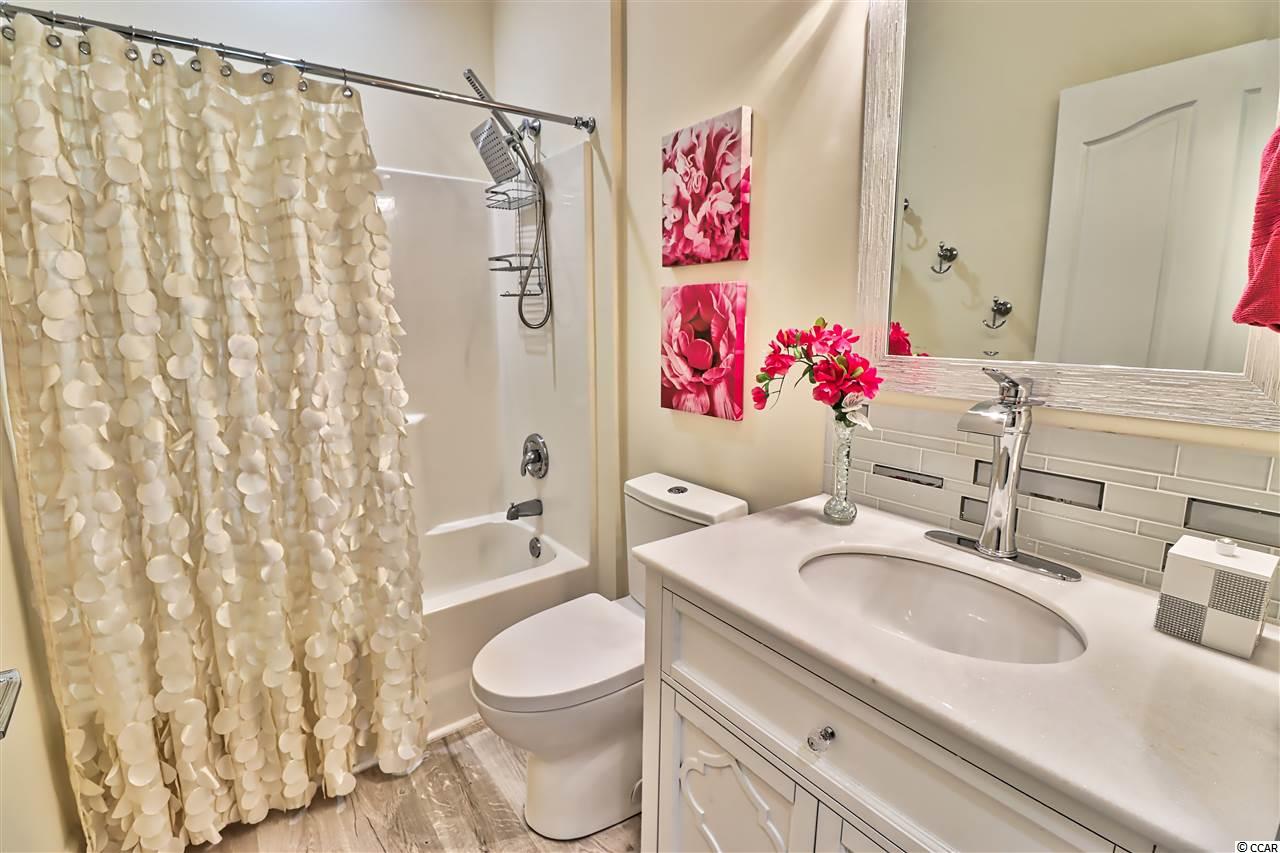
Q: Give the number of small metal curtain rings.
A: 10